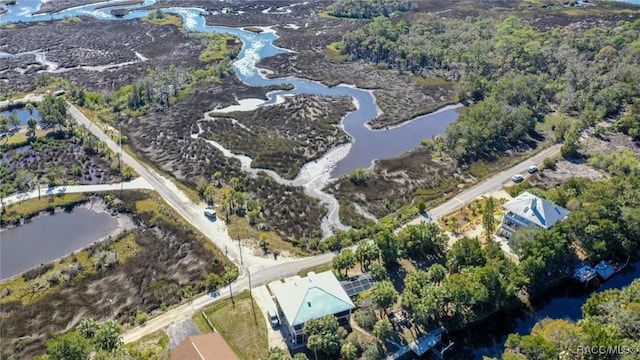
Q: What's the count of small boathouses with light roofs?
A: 2